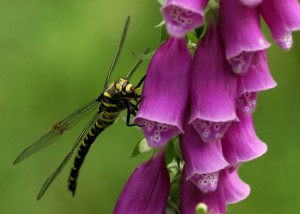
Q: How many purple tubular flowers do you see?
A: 11